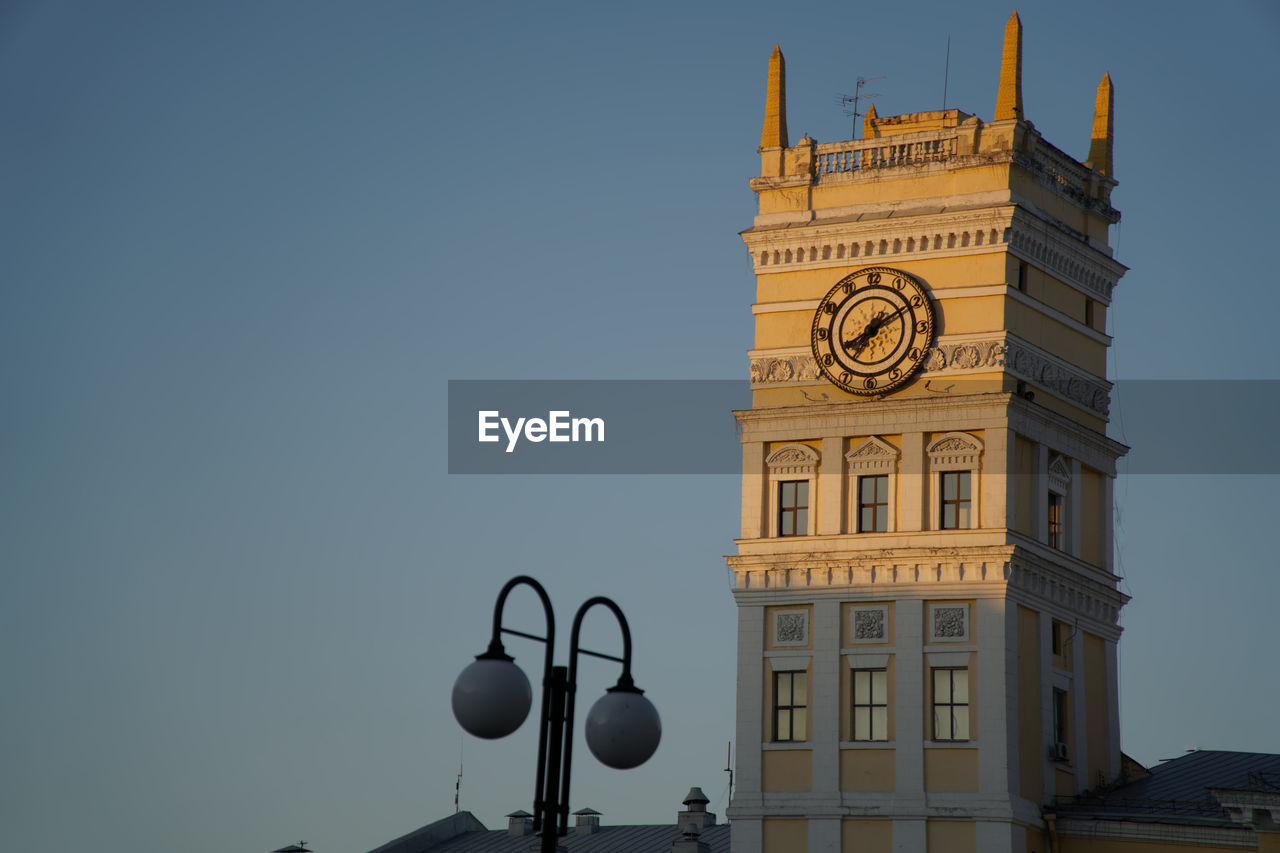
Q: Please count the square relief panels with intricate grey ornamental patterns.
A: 3